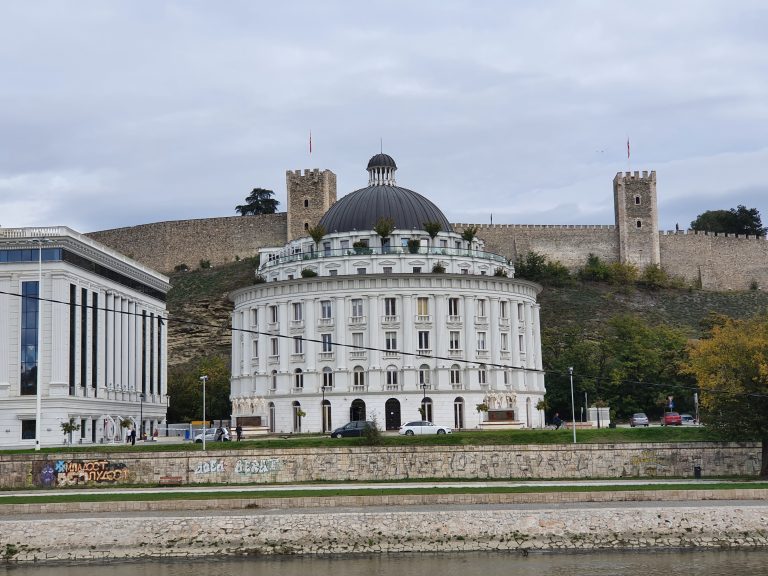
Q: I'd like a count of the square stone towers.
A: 2